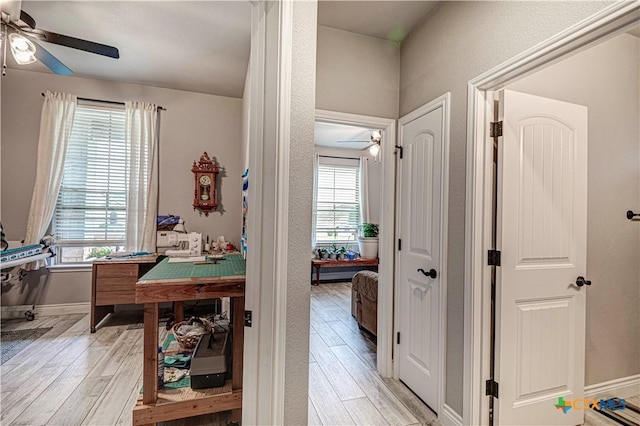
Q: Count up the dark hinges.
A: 6